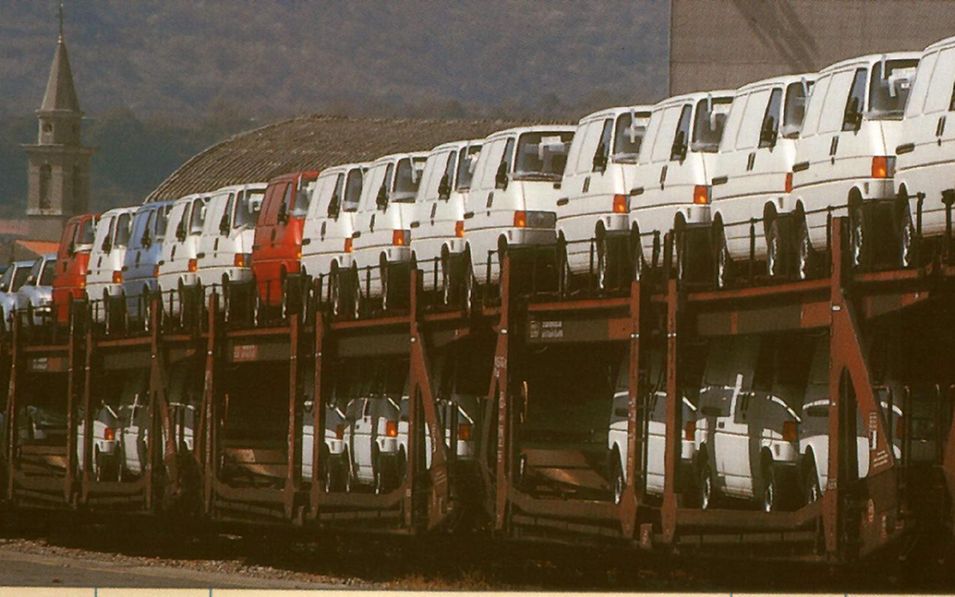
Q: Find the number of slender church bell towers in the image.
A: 1